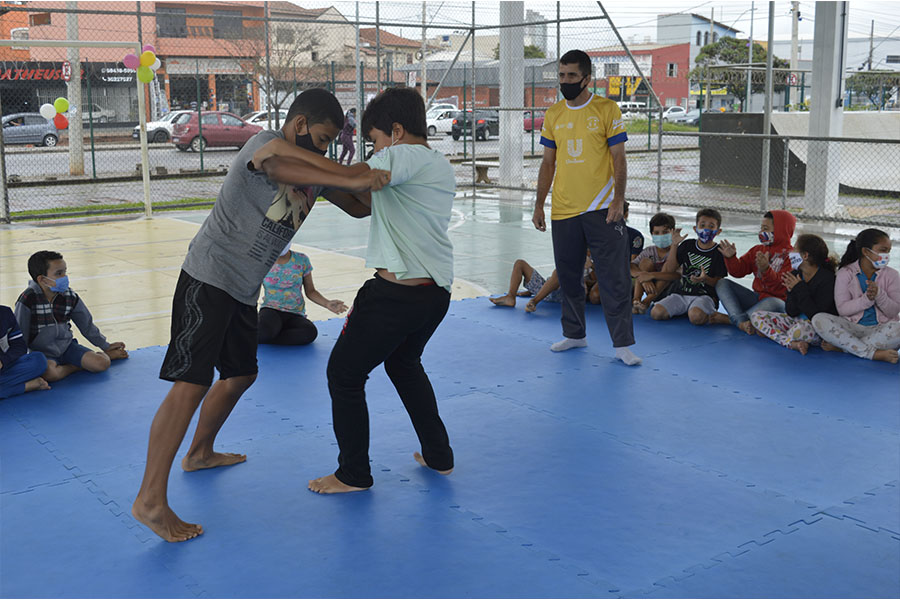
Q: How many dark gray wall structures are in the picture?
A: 1